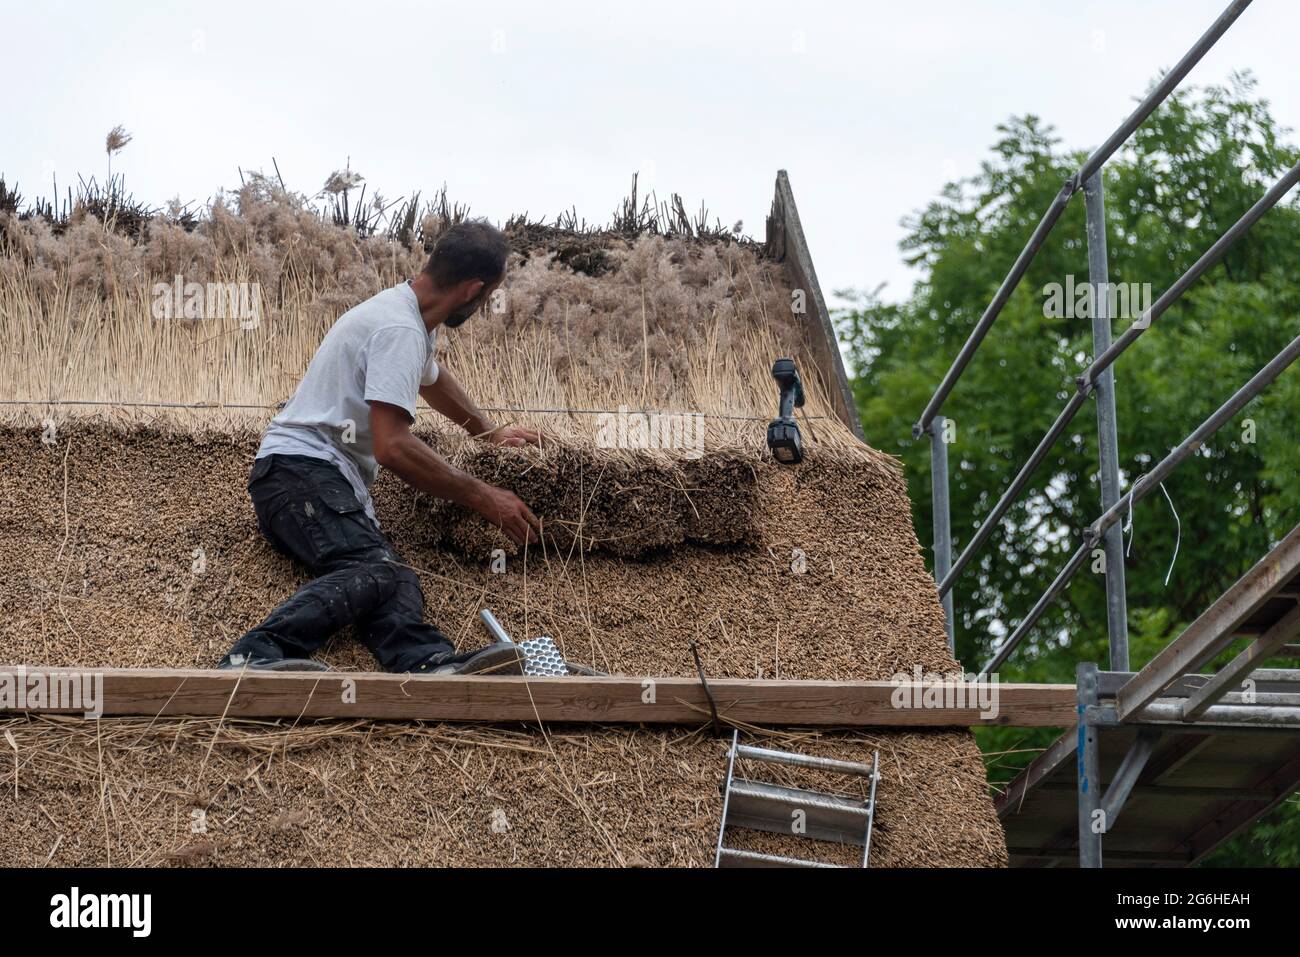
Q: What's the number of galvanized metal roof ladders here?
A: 1